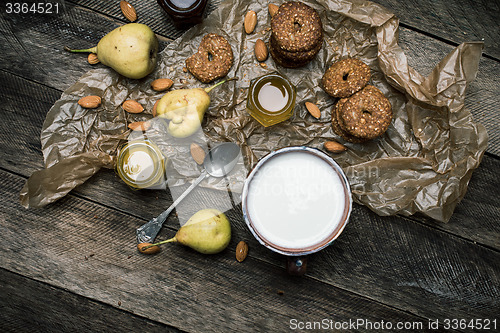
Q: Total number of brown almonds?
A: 15